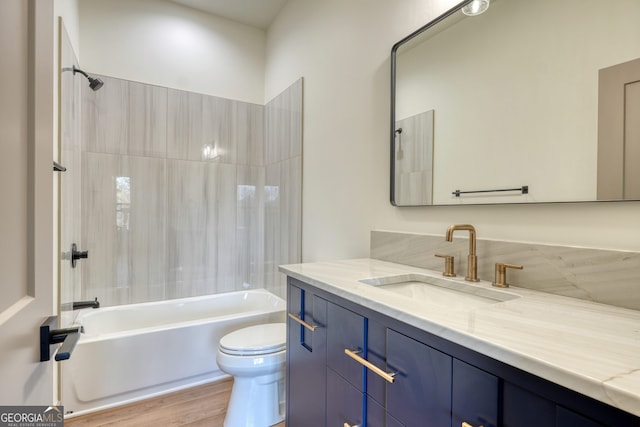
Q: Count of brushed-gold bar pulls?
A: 4